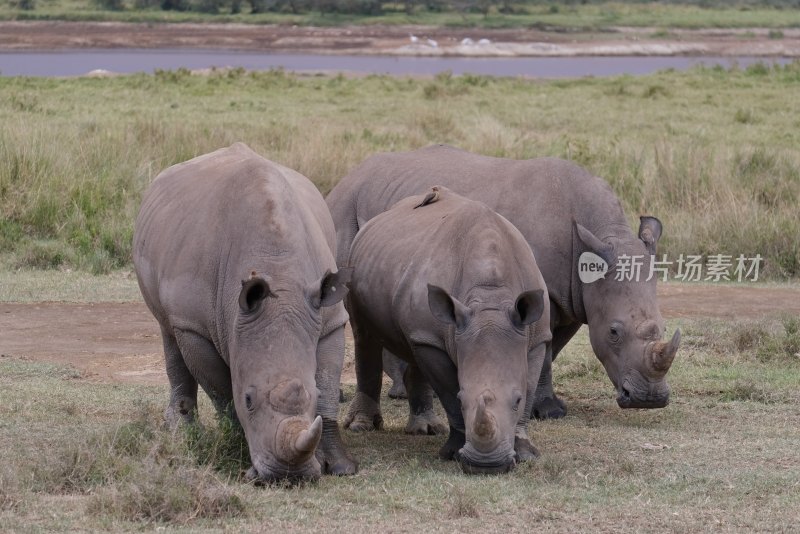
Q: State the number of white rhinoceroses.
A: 3